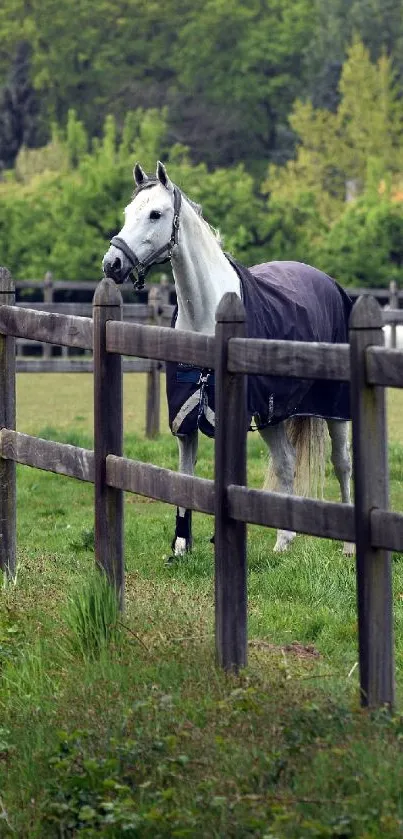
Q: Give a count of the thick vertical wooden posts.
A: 4